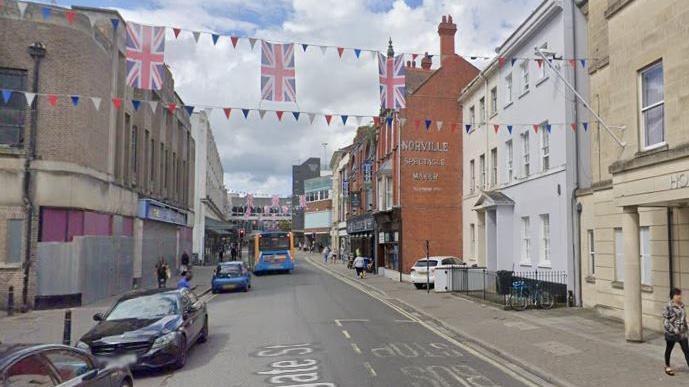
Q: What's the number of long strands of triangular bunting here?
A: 2